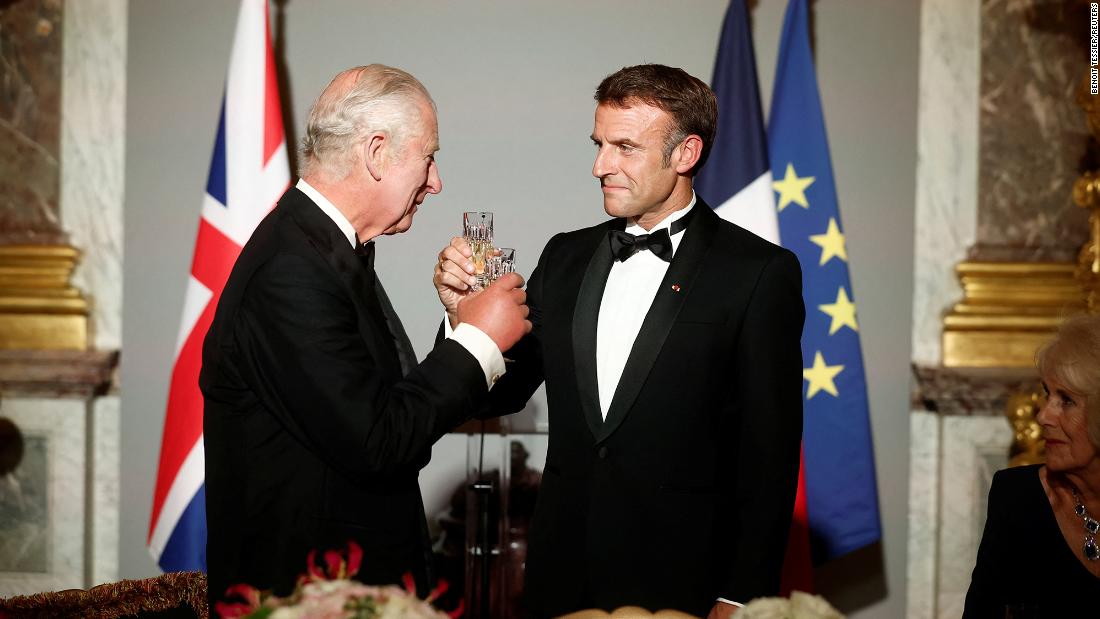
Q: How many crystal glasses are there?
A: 2